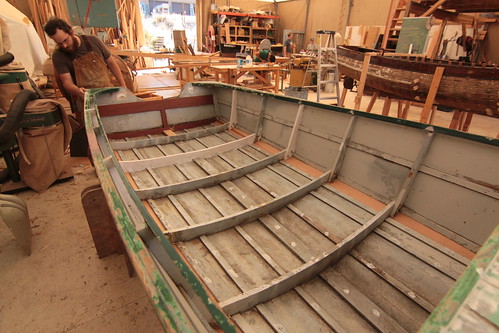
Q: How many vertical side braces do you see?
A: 5